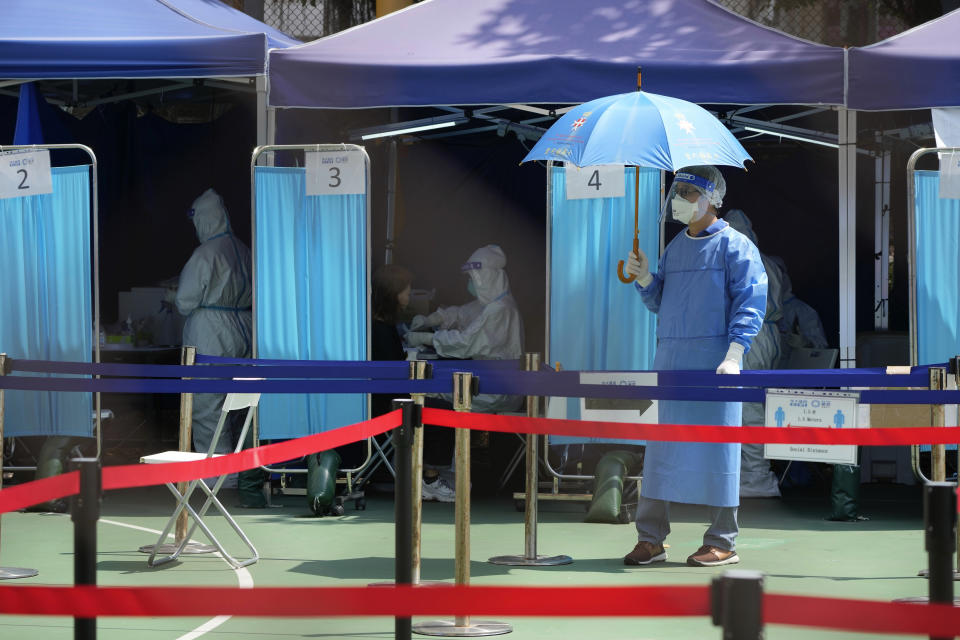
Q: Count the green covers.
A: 5